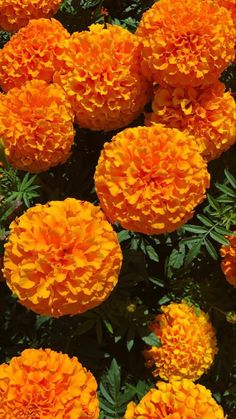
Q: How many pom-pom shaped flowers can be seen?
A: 12